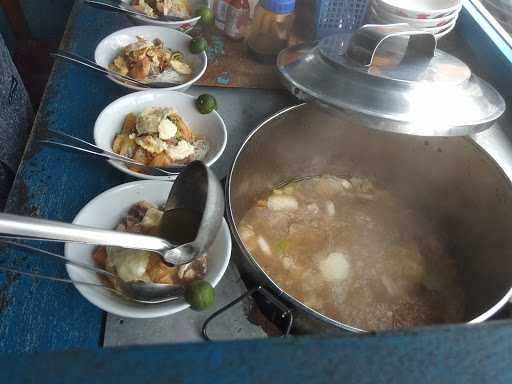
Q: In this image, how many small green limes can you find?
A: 4